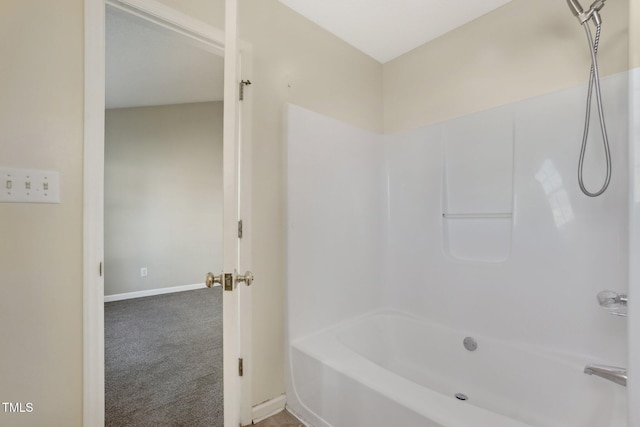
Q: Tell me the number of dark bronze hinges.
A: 3